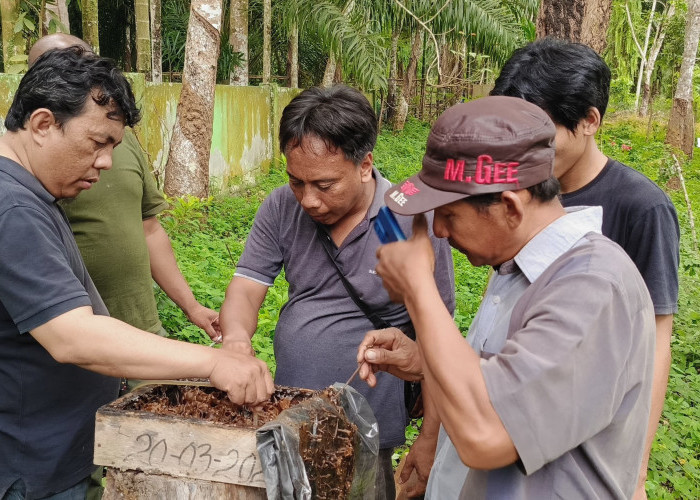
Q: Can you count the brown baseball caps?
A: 1